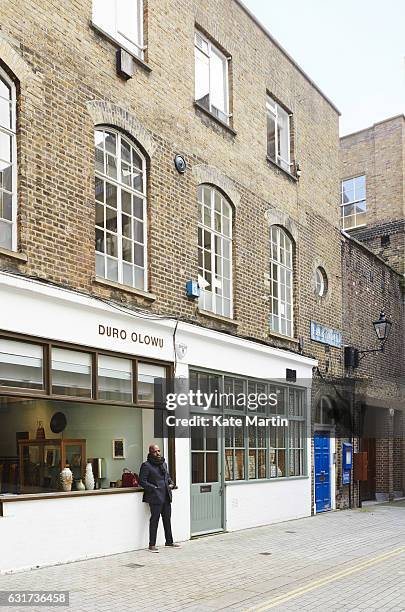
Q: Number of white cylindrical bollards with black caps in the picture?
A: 0